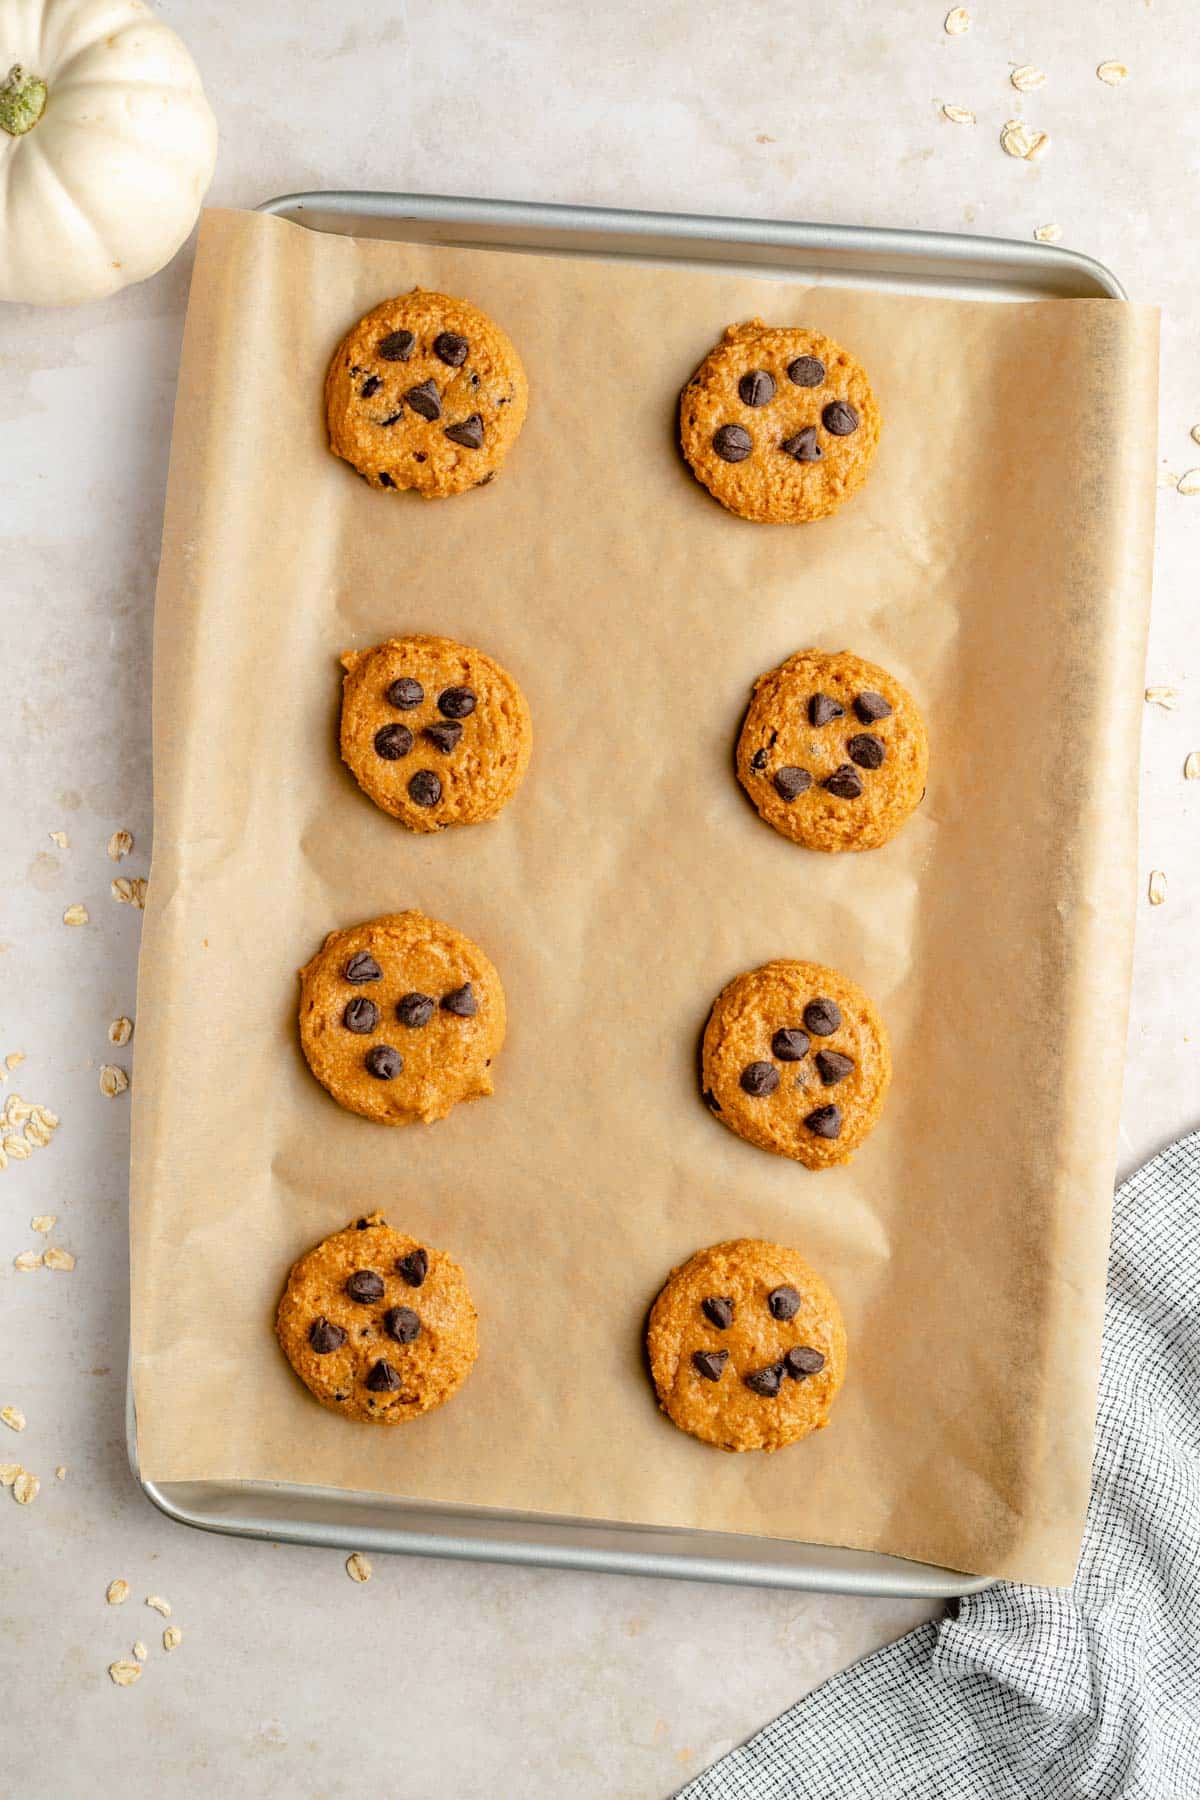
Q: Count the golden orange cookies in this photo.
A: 8